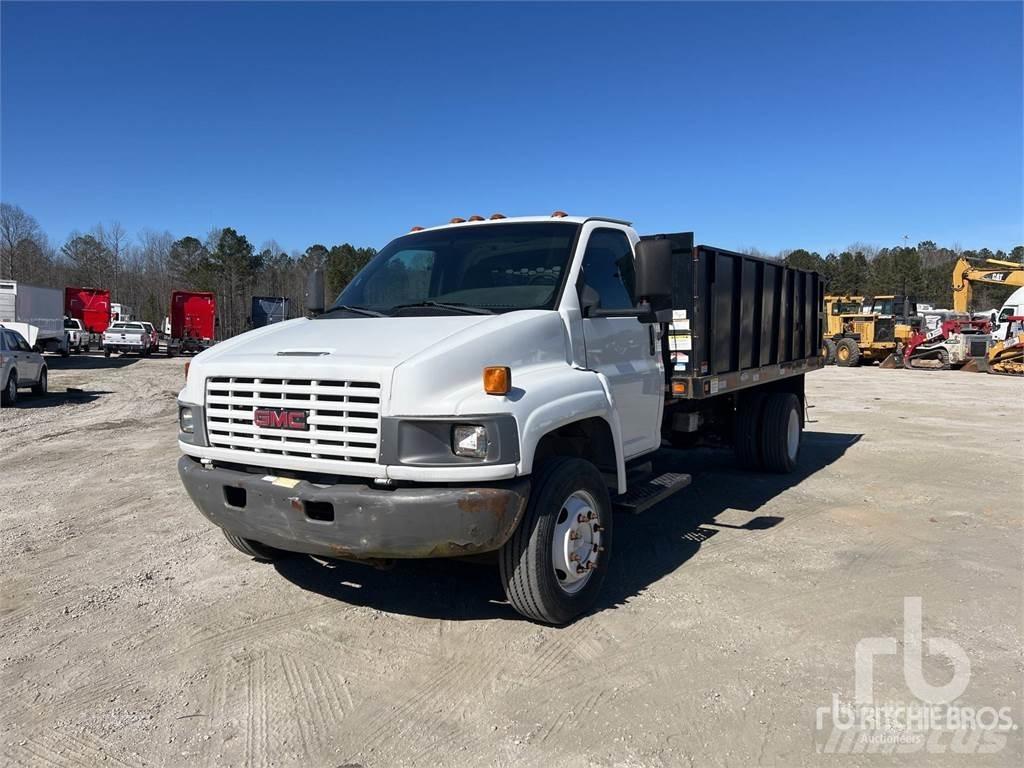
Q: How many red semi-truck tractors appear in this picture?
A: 2